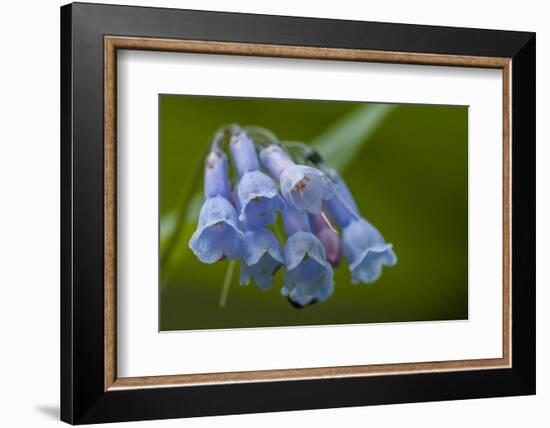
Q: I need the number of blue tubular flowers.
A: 6